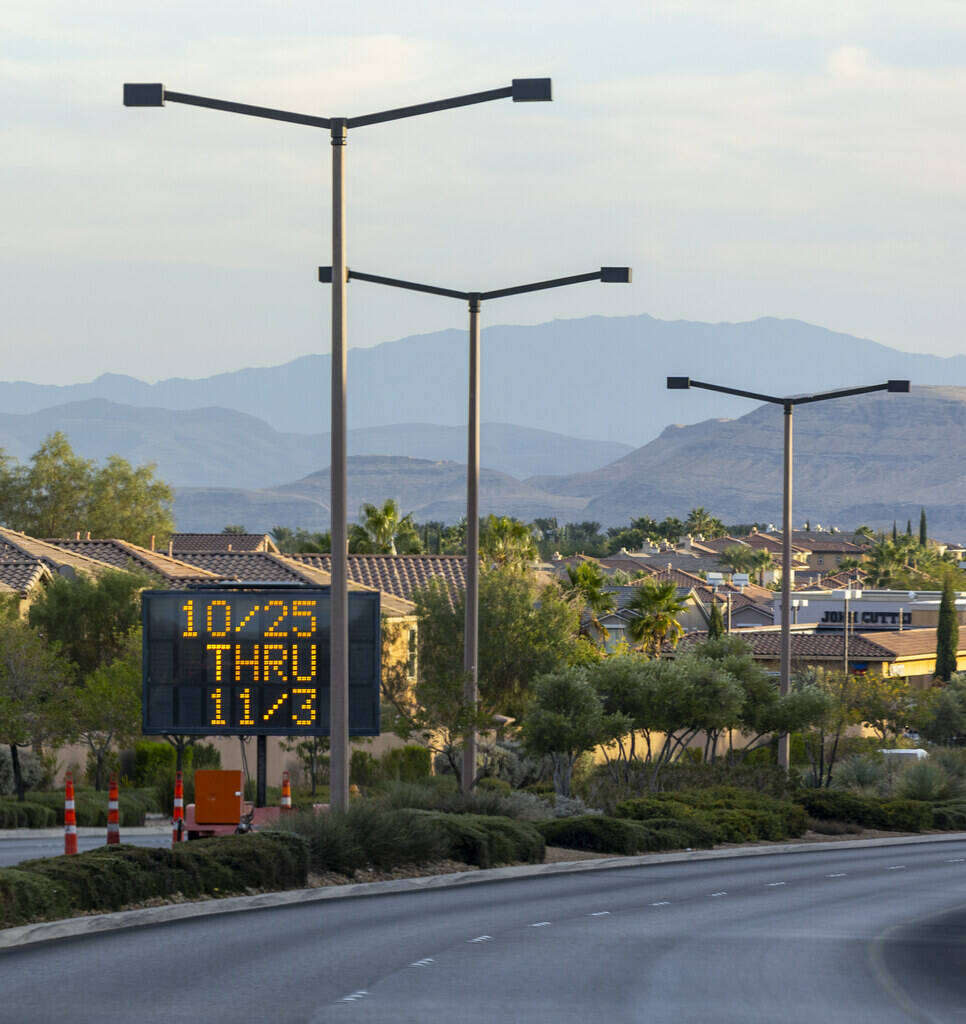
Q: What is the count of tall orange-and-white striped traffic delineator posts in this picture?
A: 4